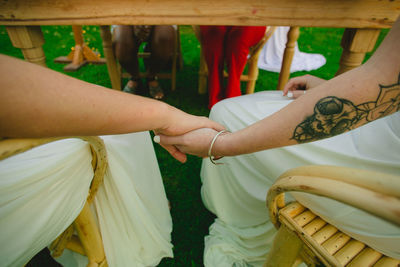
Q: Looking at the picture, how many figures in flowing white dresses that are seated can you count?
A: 2